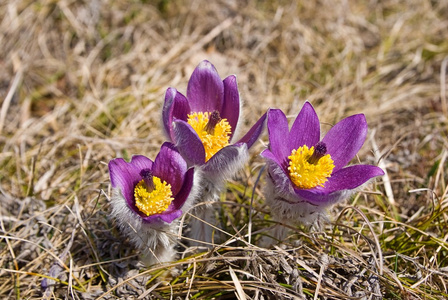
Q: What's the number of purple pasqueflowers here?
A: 3